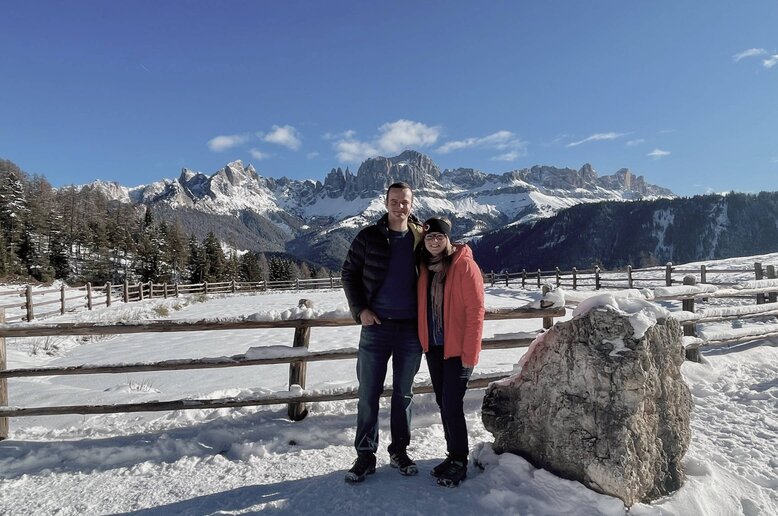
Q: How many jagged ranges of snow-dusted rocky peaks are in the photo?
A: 1